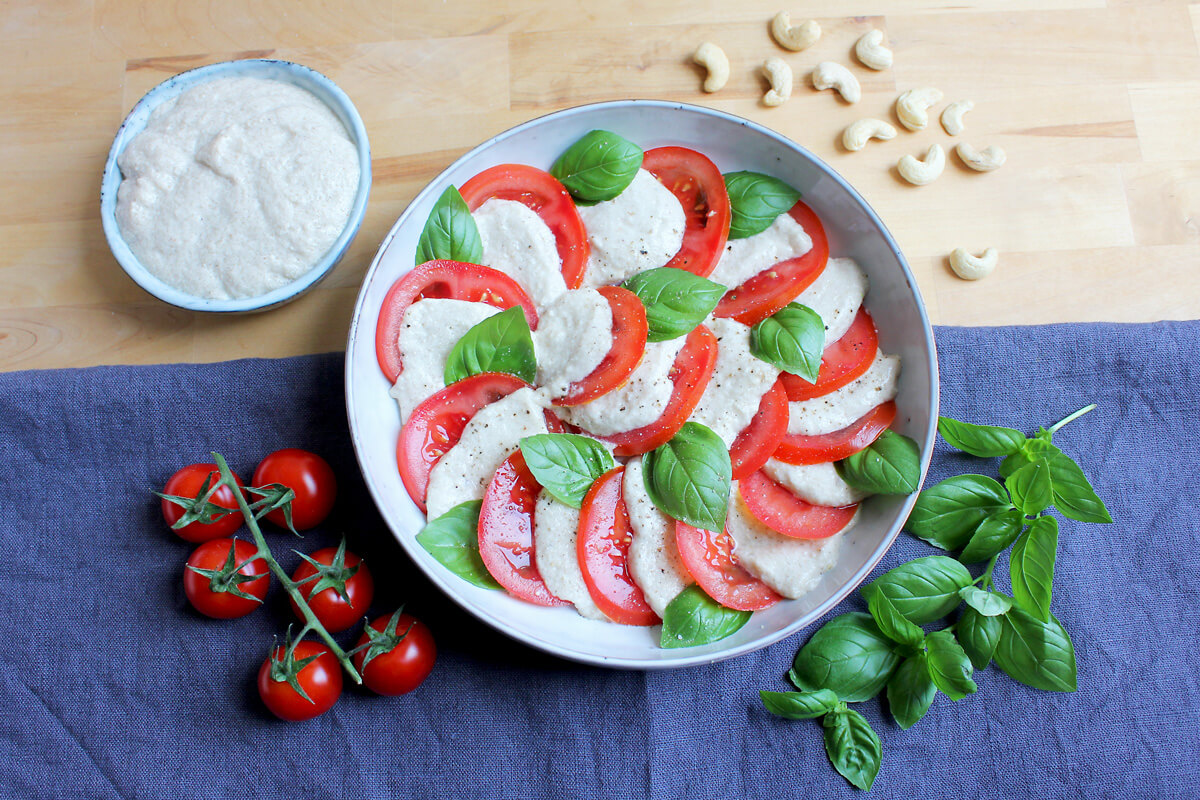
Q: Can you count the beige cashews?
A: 11